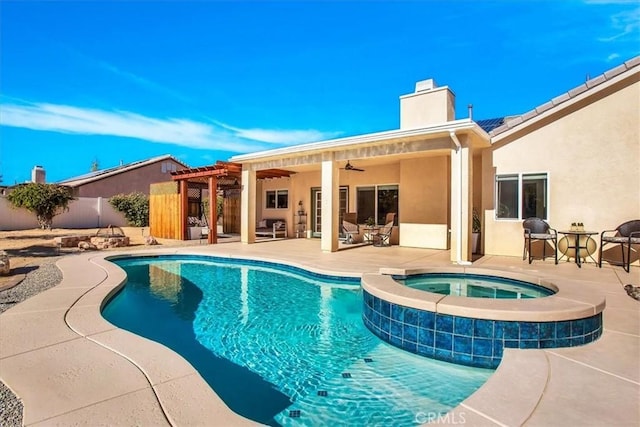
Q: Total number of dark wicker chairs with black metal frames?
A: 2